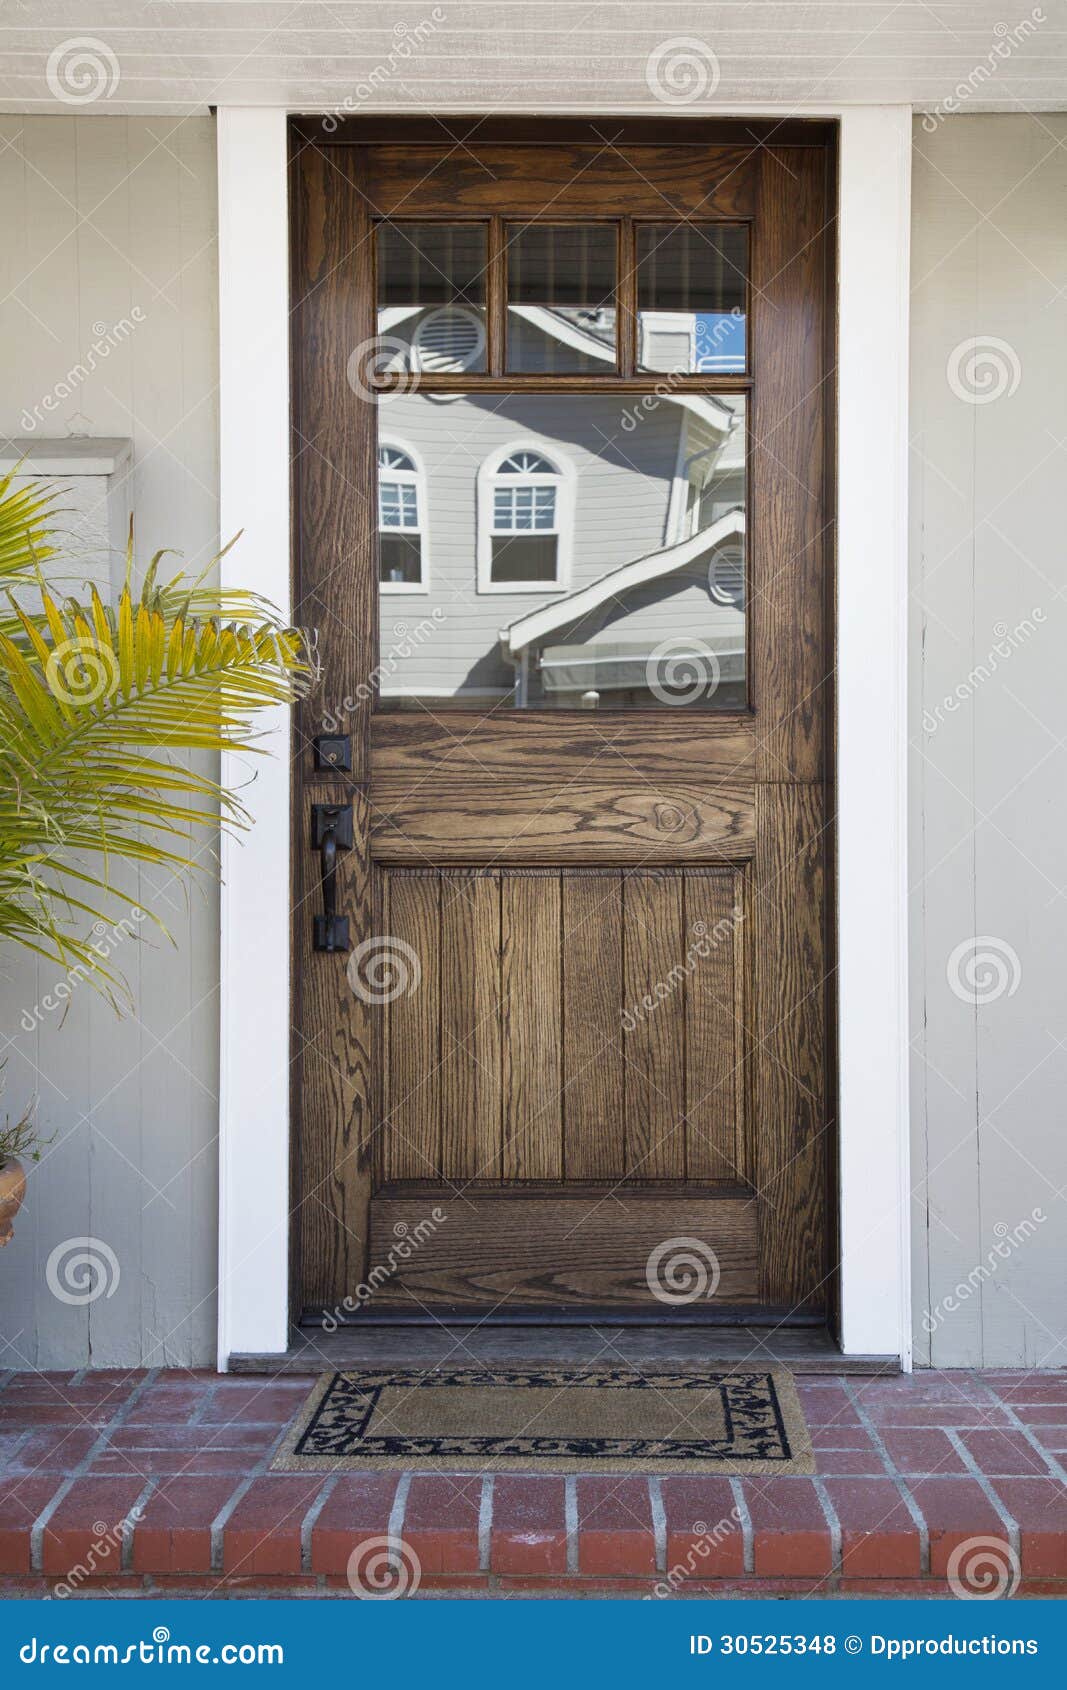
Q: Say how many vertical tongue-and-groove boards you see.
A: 6